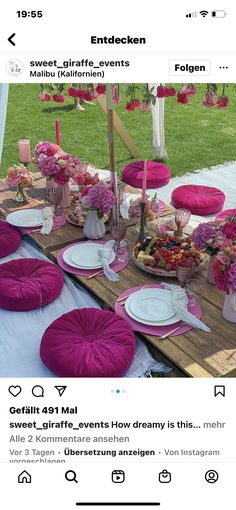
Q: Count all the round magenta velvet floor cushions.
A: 6